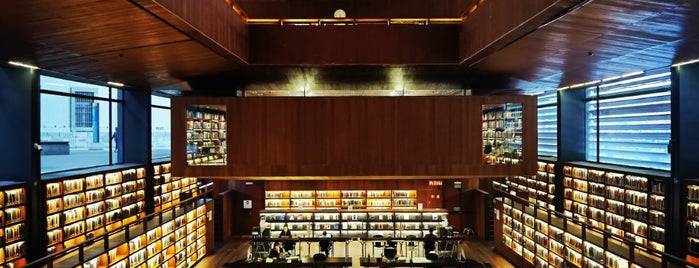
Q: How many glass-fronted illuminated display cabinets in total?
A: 2